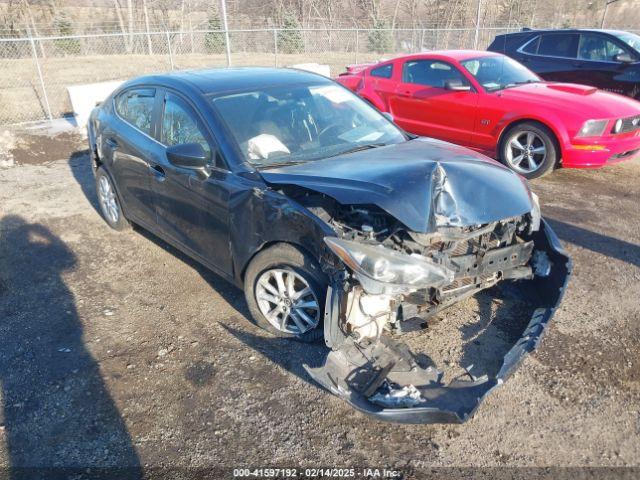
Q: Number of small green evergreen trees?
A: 4